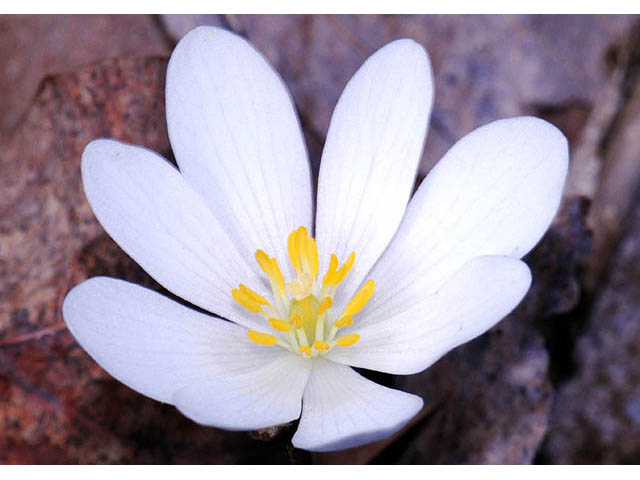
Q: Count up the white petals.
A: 8